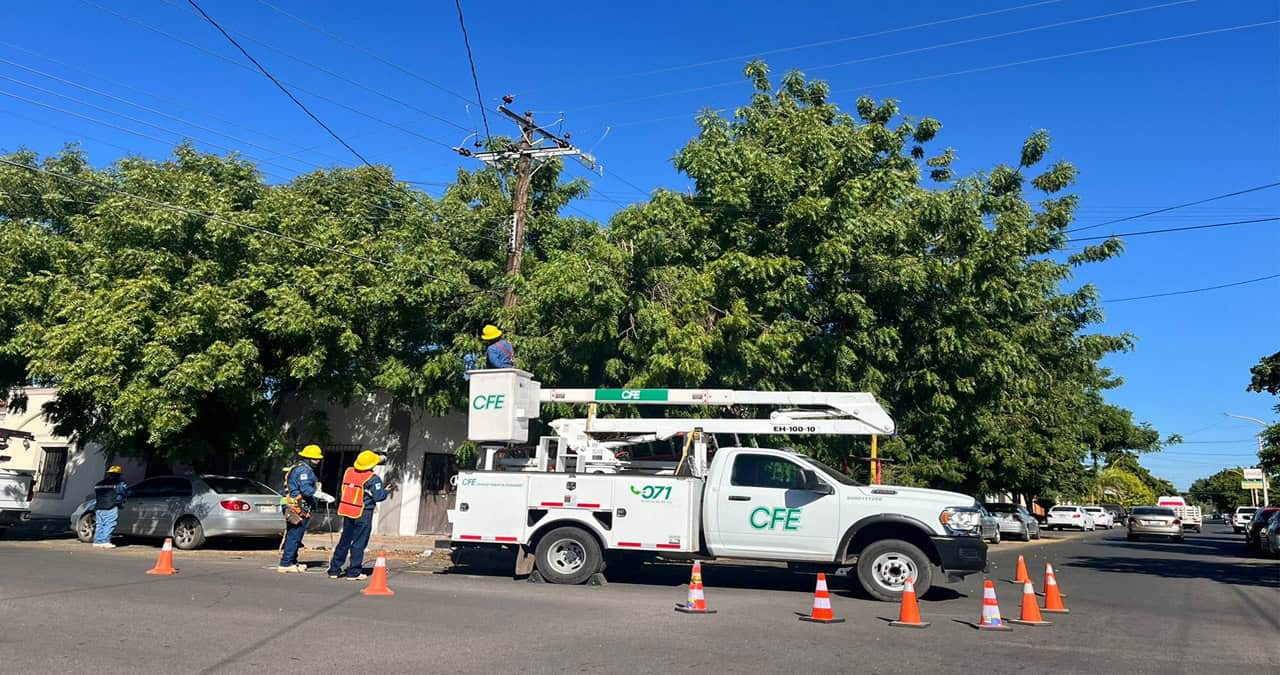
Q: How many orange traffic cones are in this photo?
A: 10